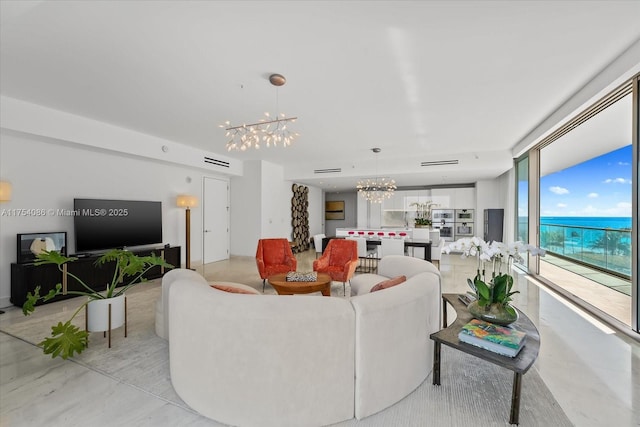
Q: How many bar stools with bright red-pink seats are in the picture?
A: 6